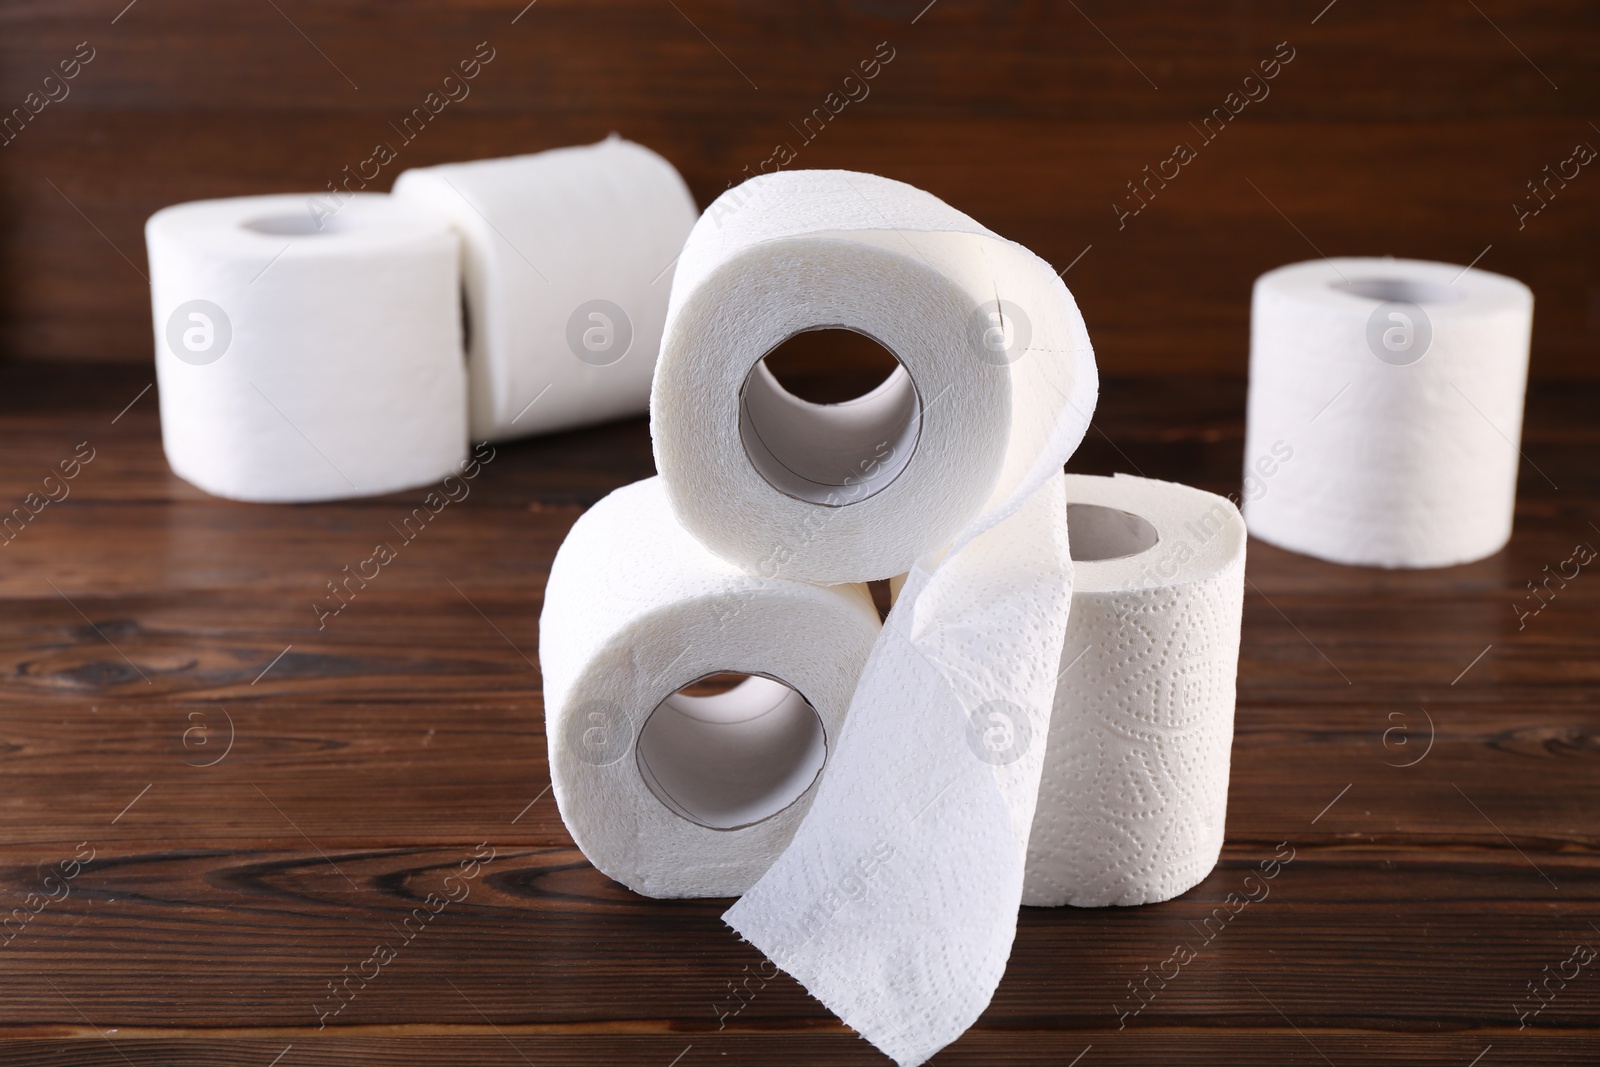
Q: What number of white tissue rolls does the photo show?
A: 6